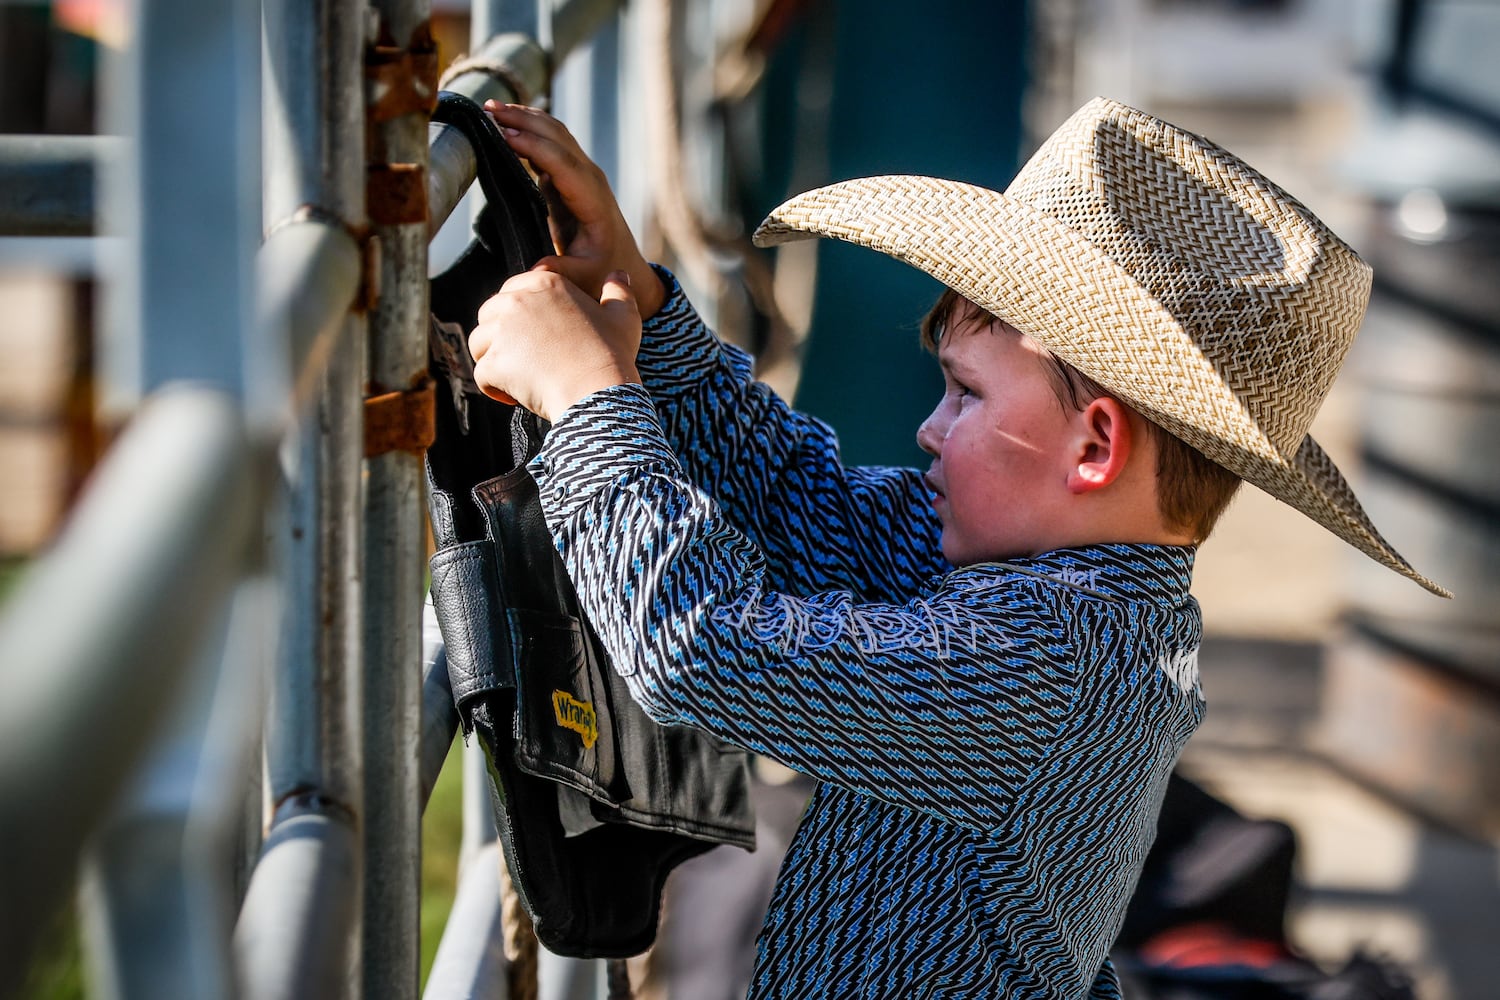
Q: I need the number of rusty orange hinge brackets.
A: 3